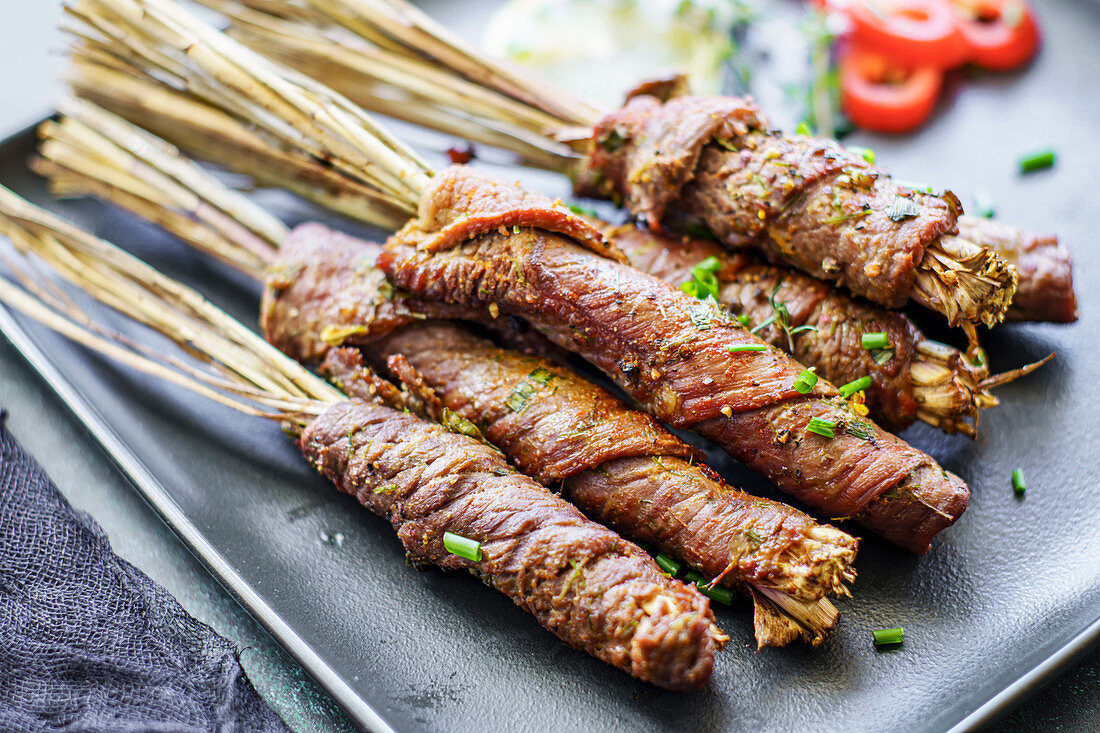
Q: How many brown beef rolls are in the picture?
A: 6